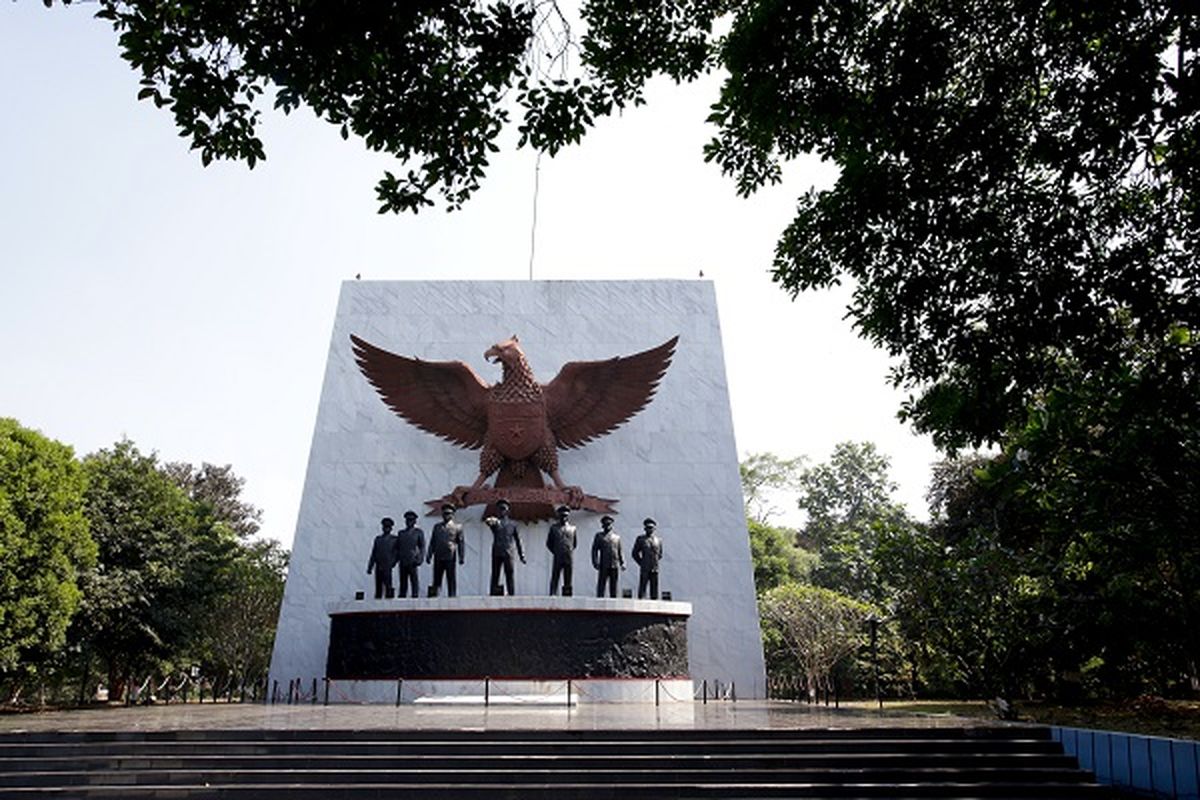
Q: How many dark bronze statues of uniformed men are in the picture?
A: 7